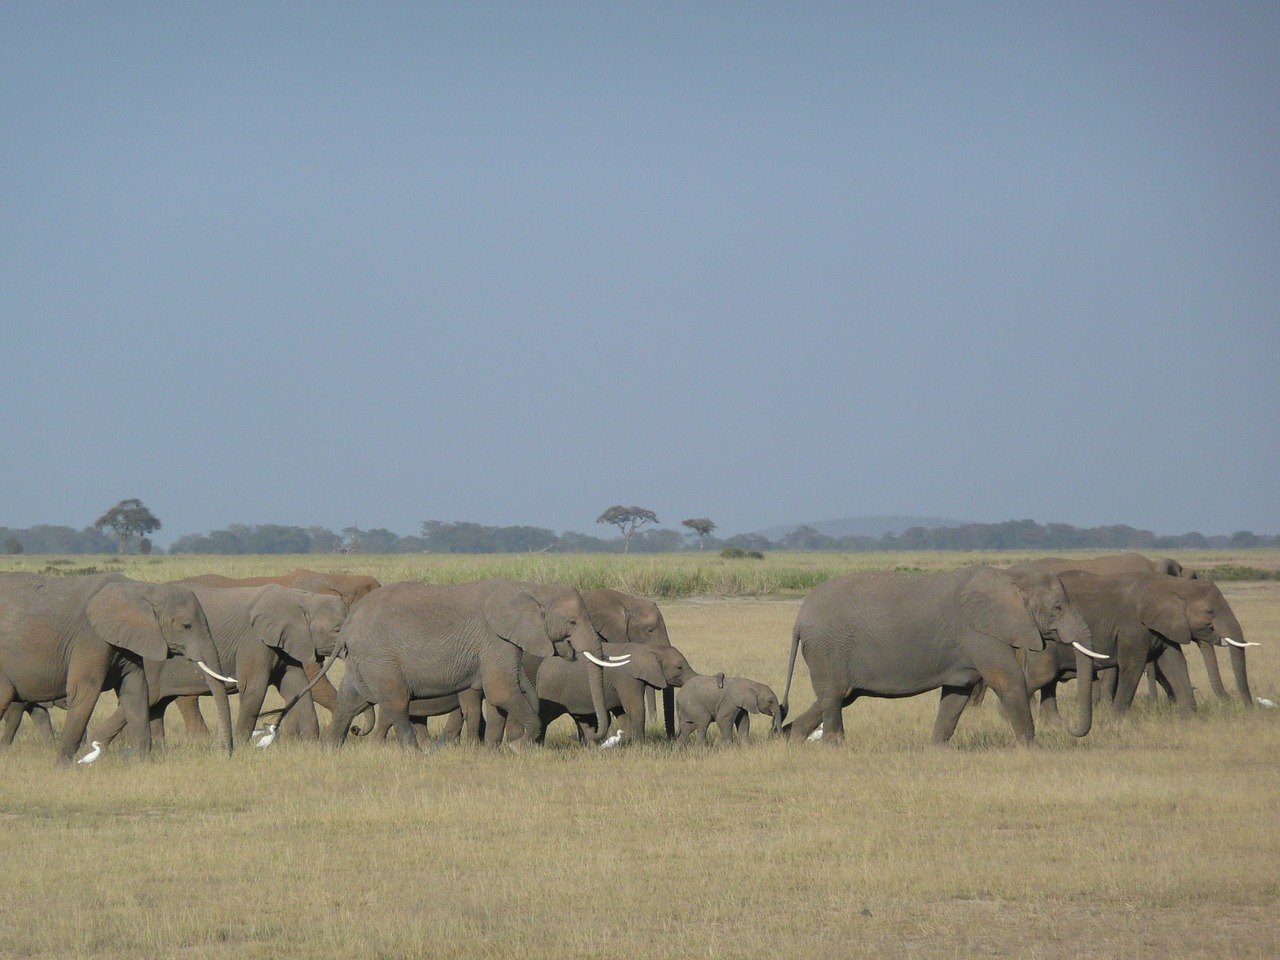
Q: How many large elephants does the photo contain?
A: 8